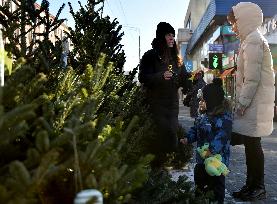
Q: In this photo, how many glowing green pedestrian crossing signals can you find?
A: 1